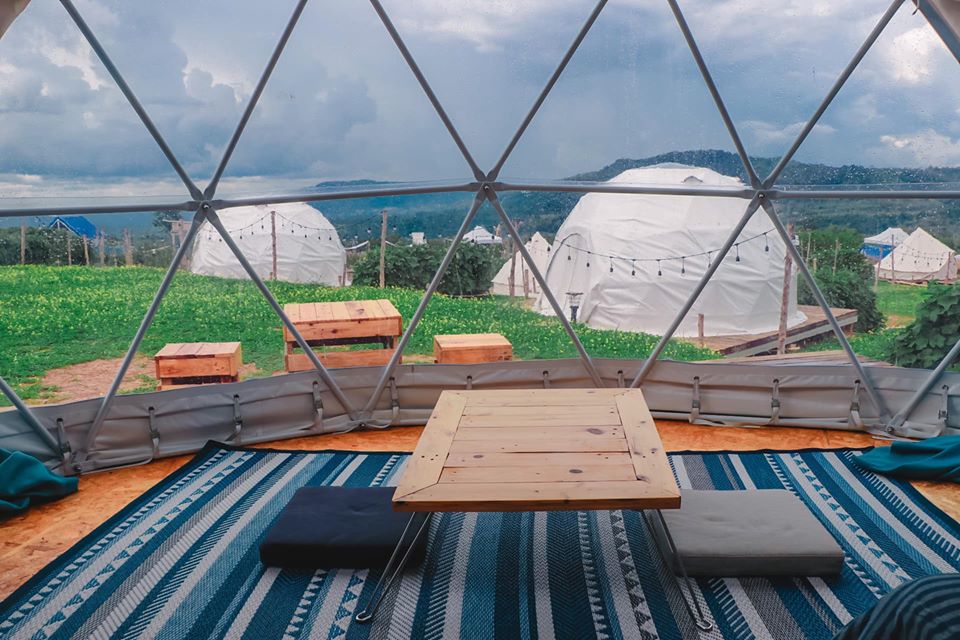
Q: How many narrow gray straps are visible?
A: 12